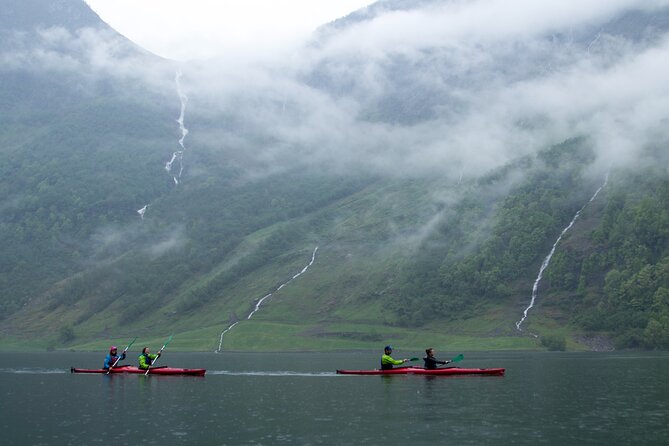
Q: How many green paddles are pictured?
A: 4